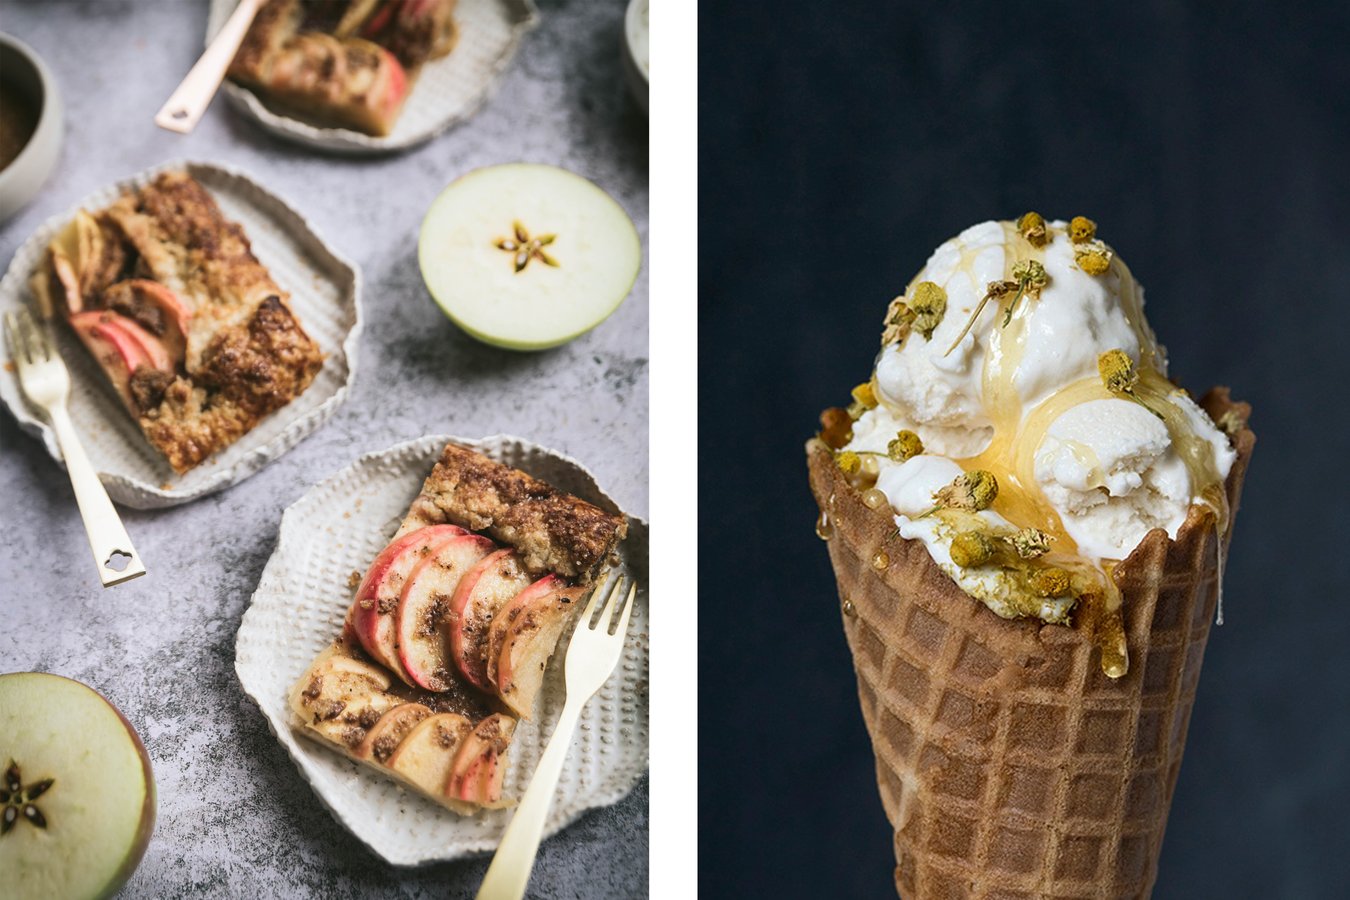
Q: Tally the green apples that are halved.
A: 2